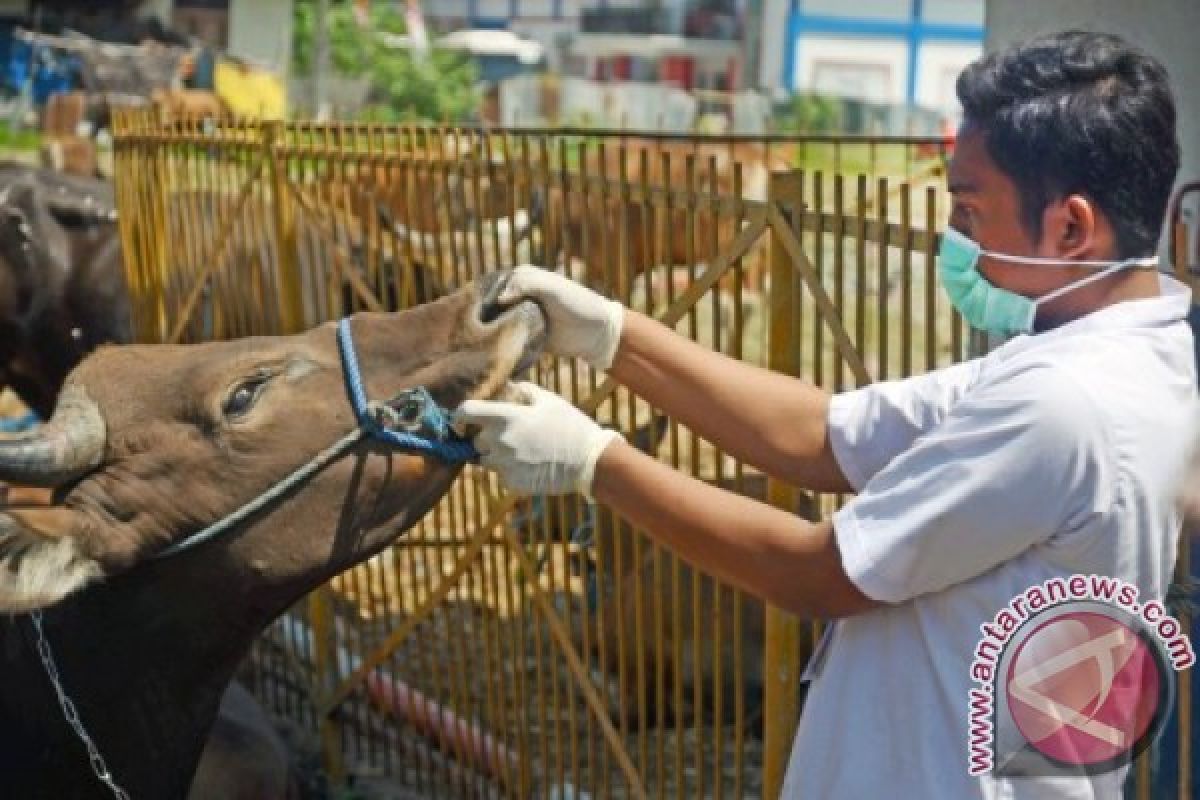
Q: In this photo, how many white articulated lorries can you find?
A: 0